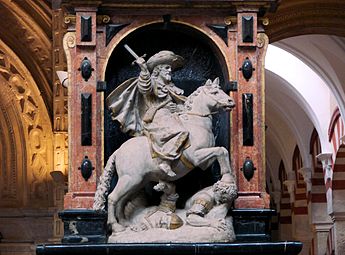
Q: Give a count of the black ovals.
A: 4